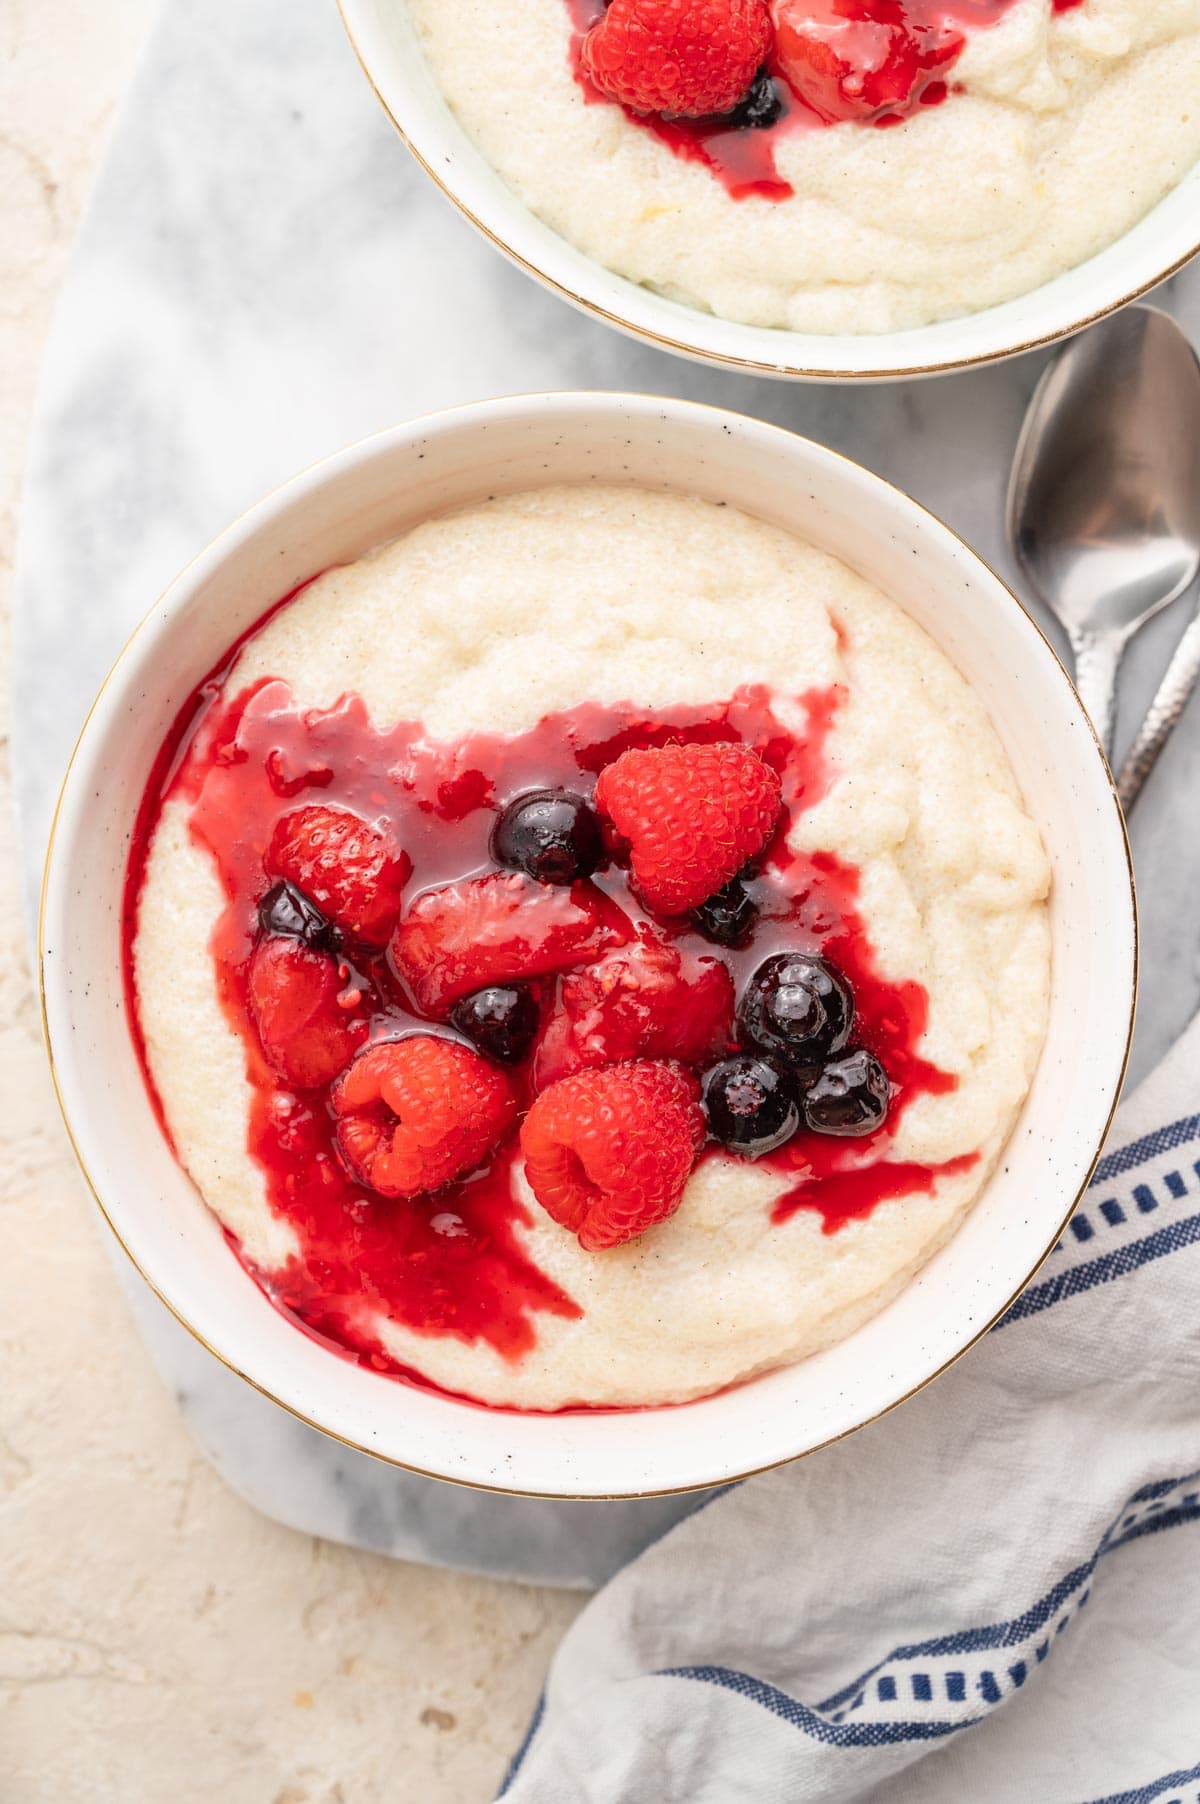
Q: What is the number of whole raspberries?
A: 4